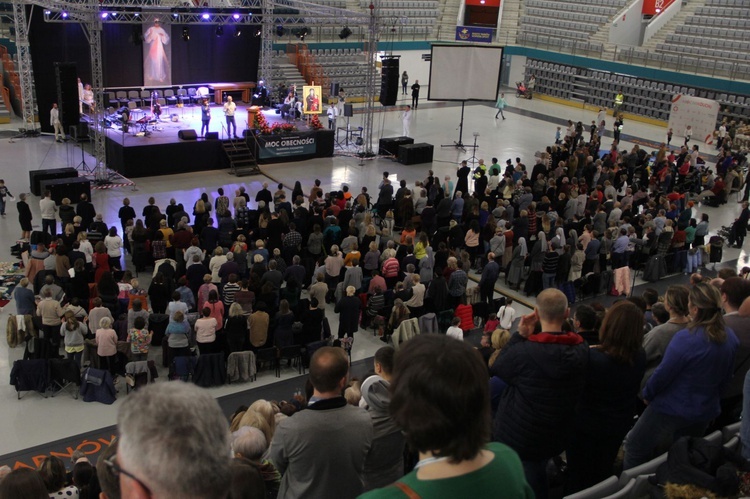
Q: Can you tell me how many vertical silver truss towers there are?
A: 4